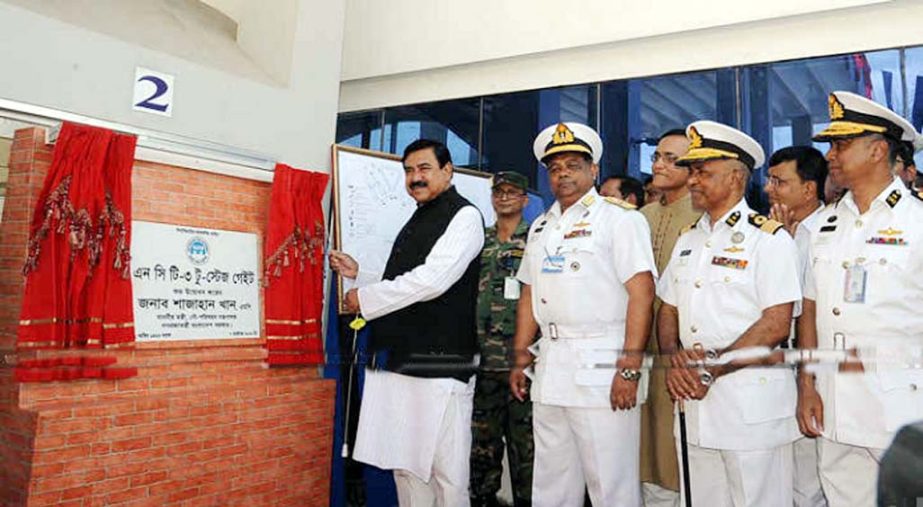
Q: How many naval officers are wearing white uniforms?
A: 3